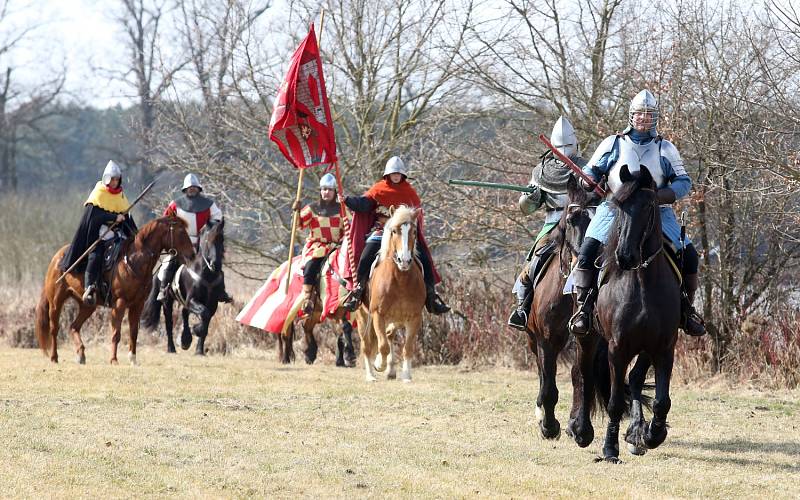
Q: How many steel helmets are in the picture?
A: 6